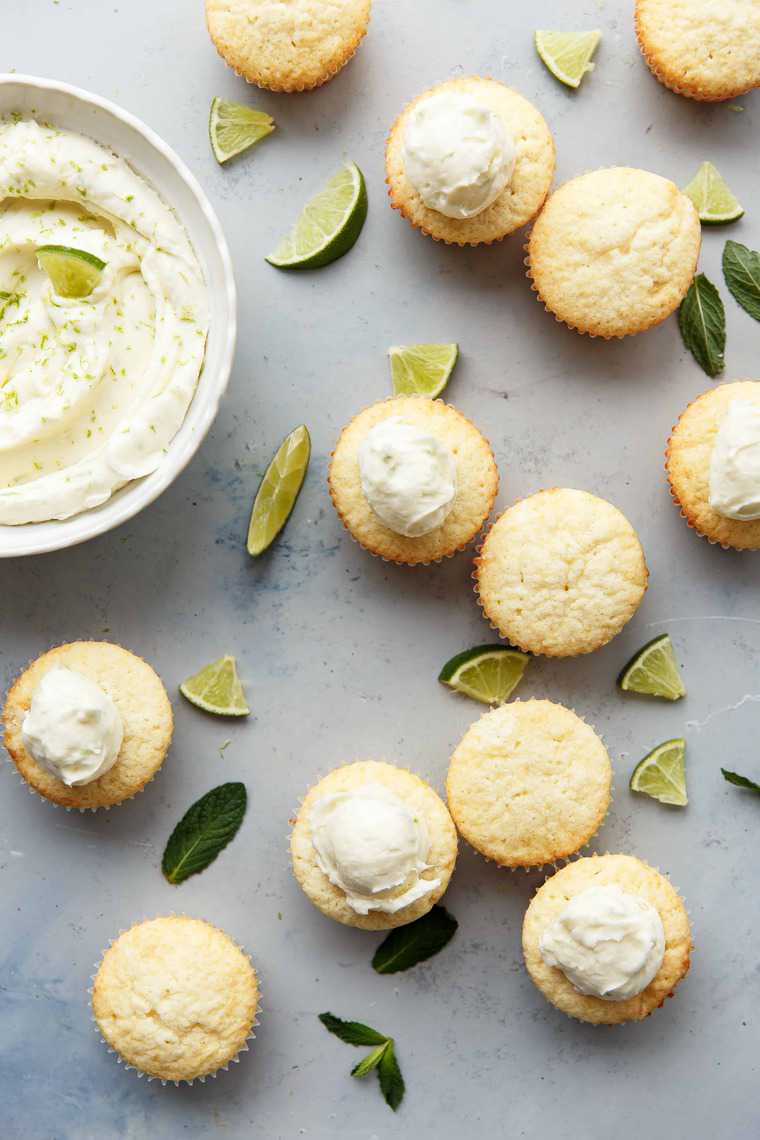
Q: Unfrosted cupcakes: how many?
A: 6